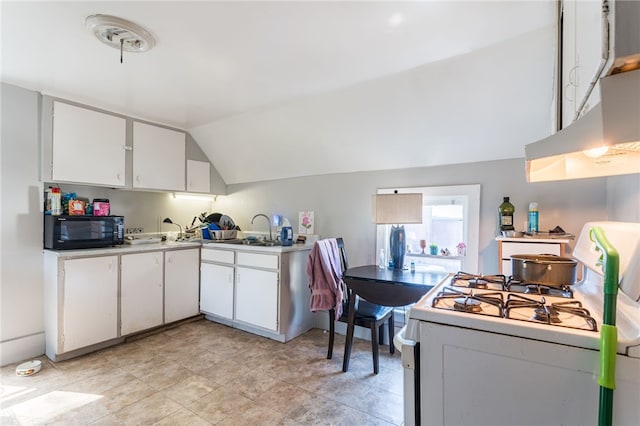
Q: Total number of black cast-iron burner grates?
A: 4